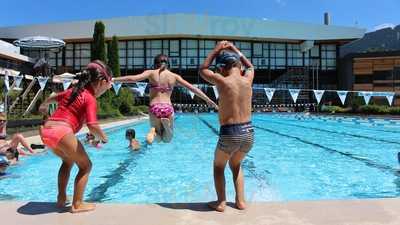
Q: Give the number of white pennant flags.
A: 14